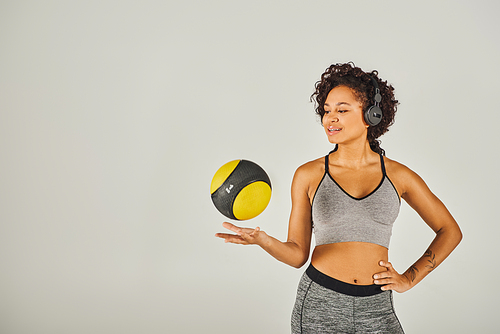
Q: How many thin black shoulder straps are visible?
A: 2